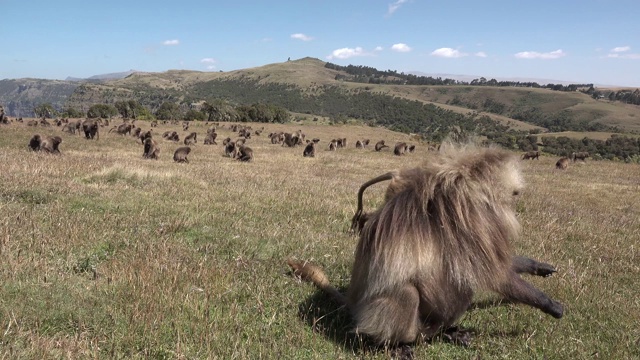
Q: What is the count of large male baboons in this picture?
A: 1